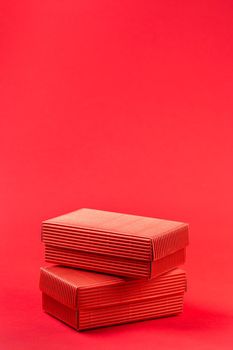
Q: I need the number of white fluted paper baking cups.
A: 0